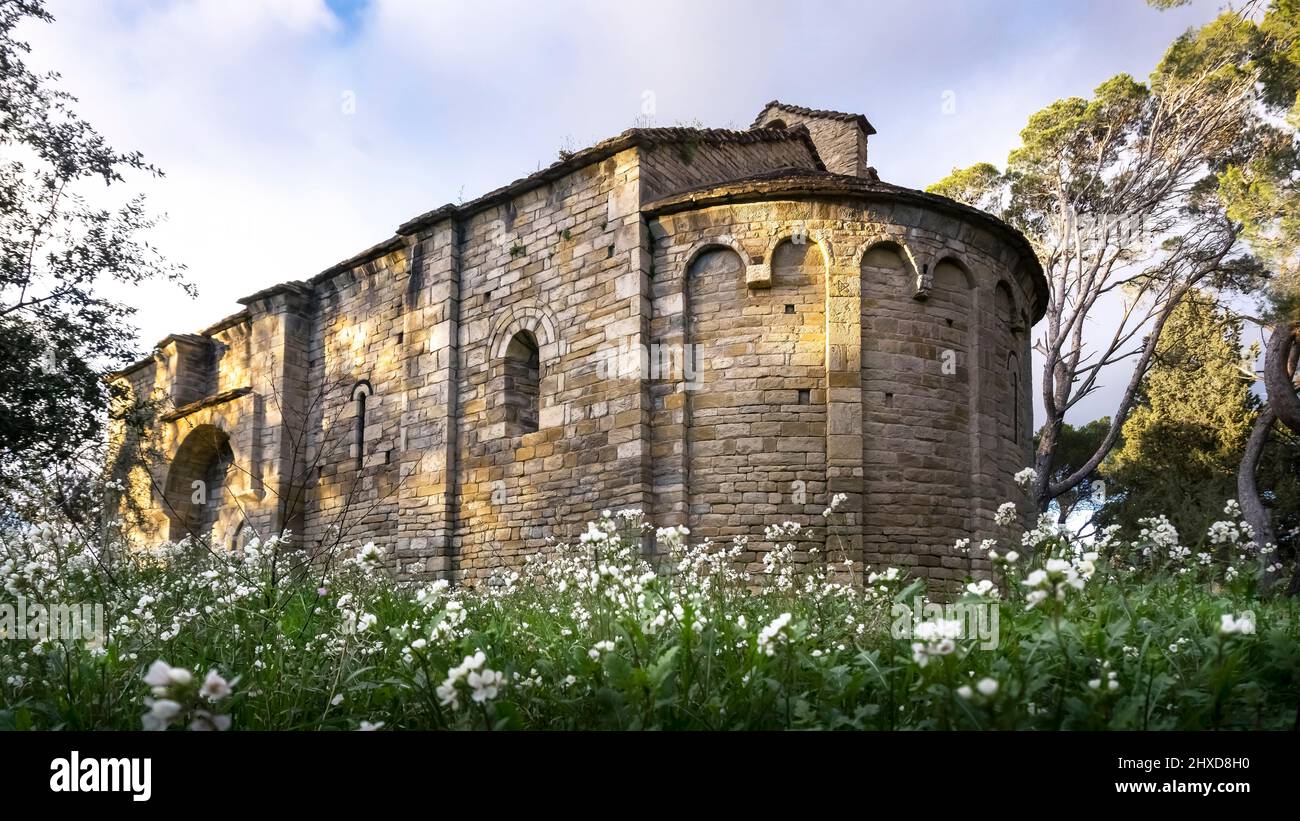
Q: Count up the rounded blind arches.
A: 5